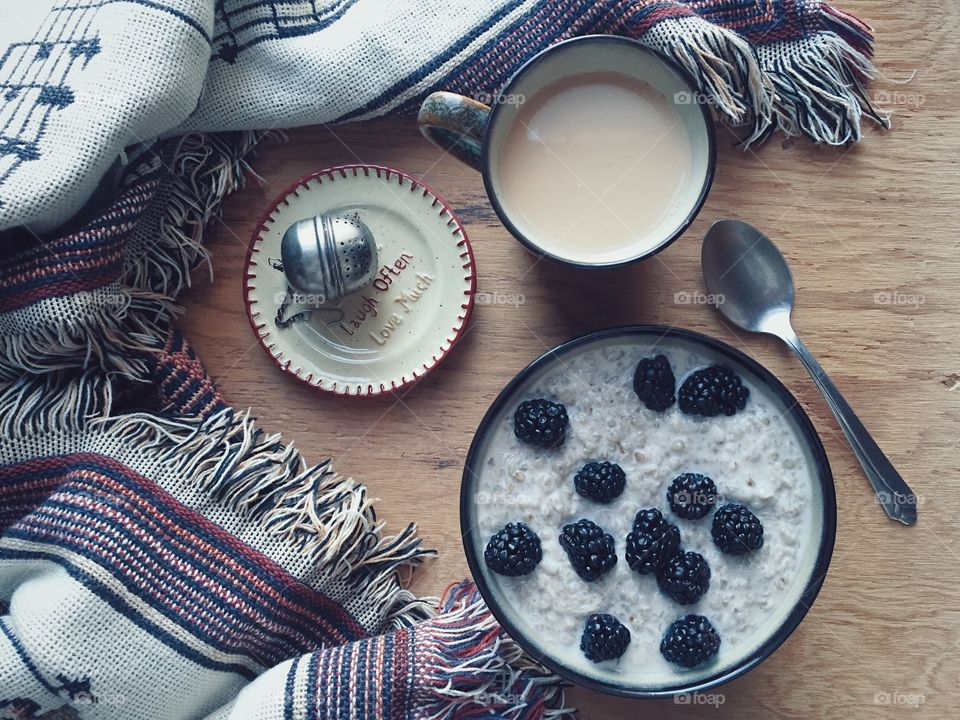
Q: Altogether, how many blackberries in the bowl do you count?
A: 12